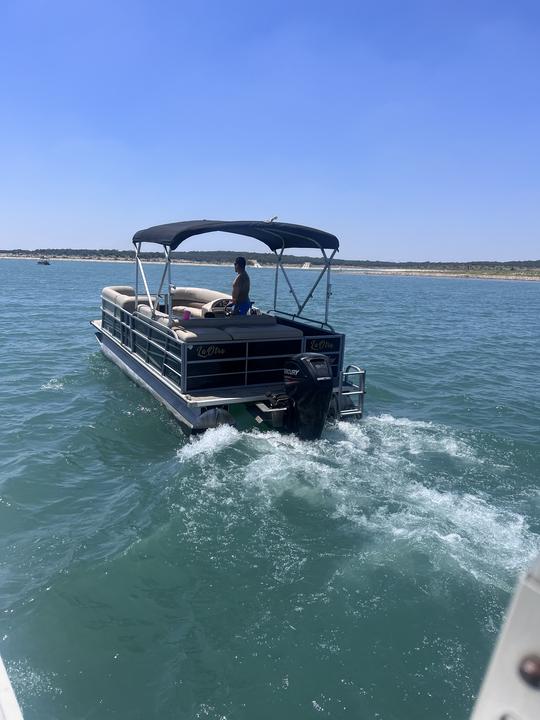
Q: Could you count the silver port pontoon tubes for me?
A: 1